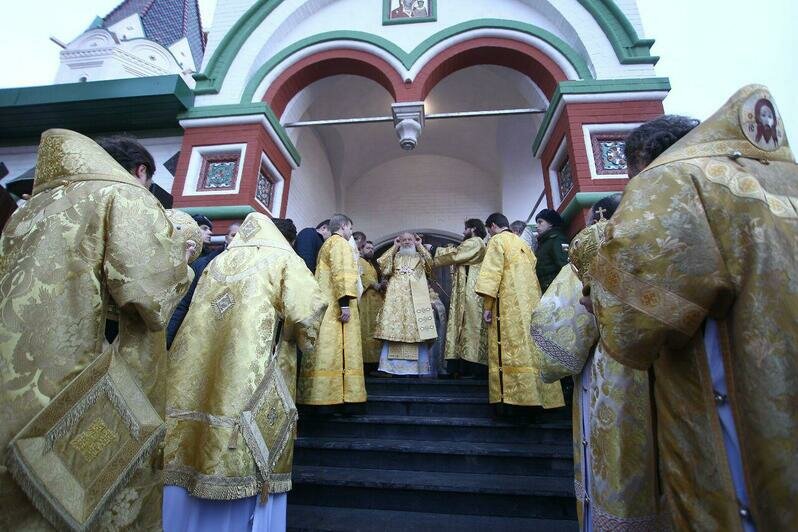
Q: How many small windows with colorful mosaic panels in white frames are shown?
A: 4